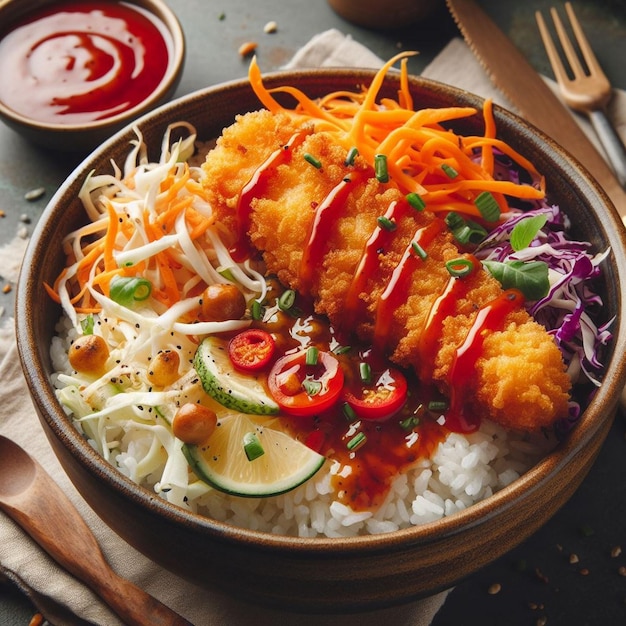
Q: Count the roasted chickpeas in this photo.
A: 4